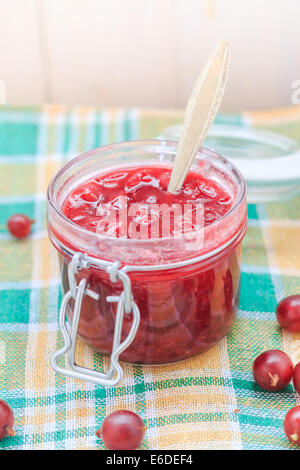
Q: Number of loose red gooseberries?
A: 7